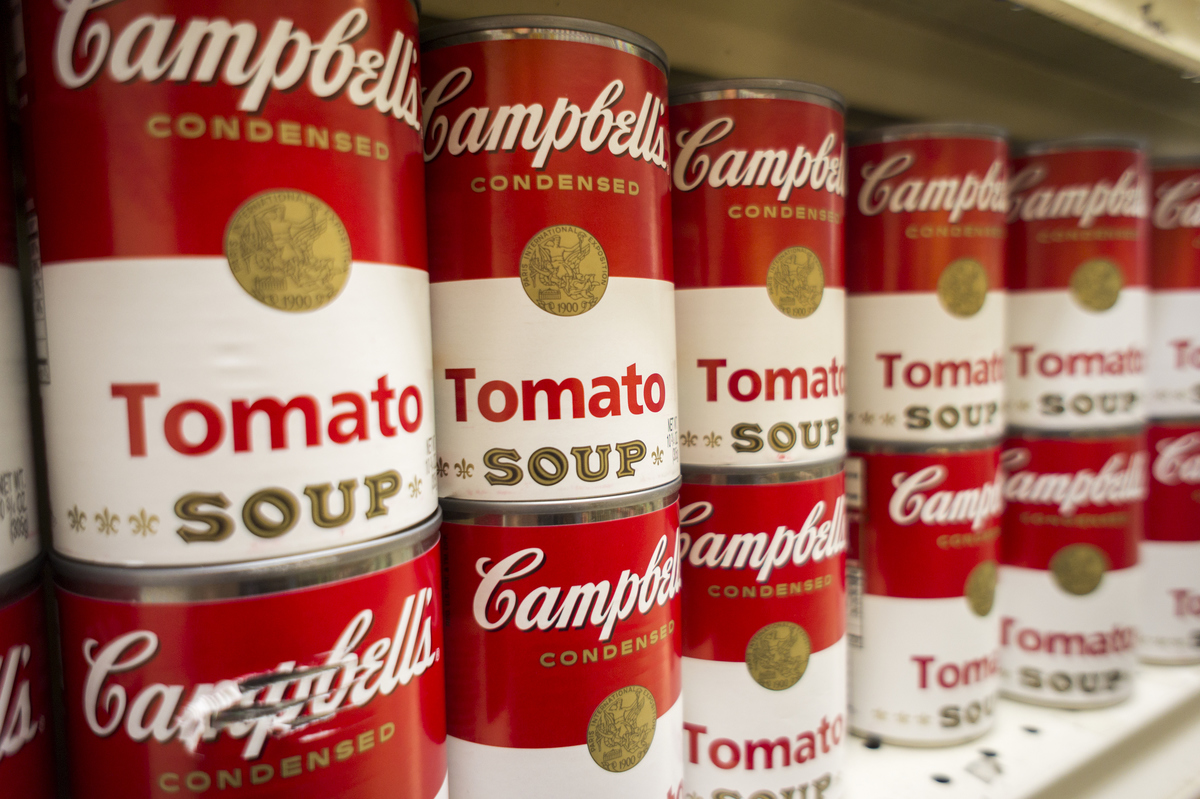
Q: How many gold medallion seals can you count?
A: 9